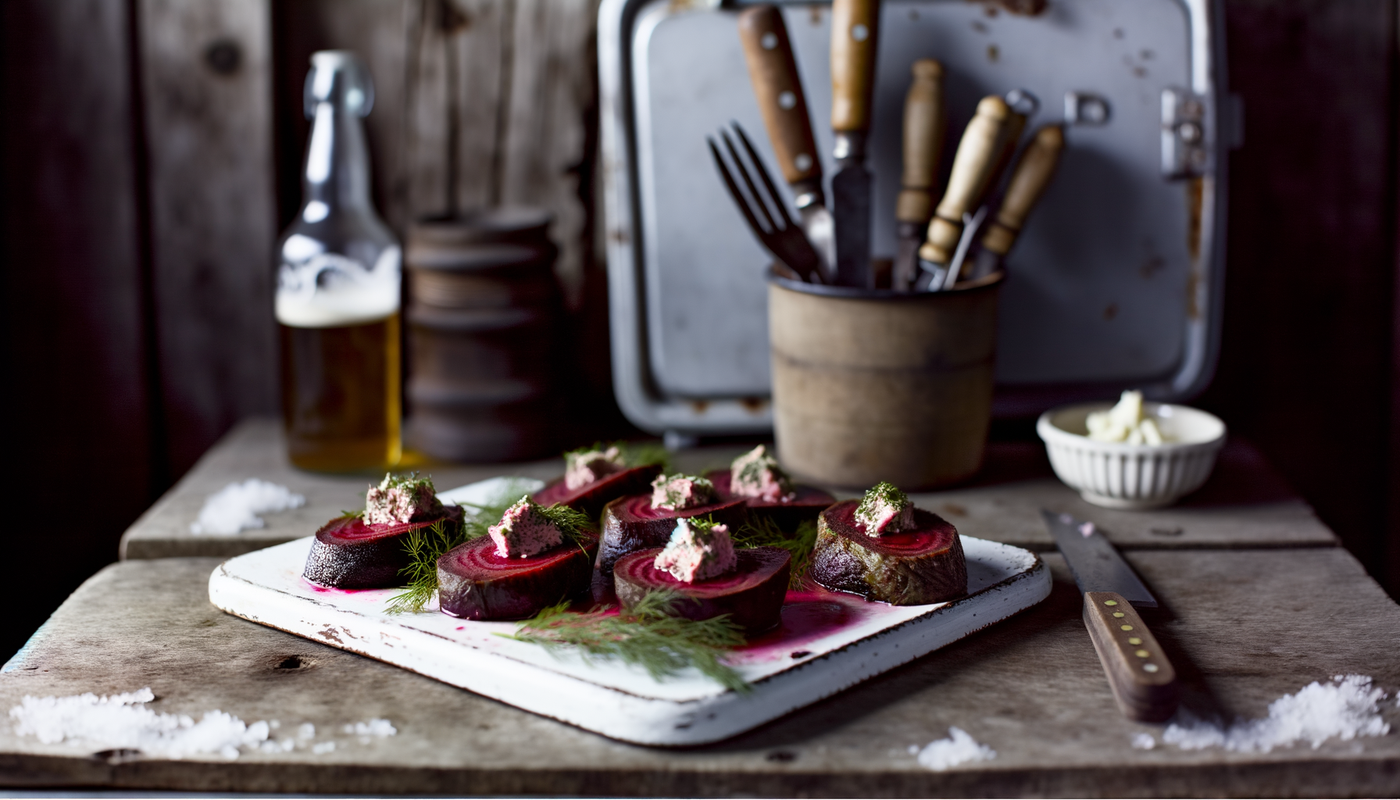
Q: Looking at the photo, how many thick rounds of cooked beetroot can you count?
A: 7